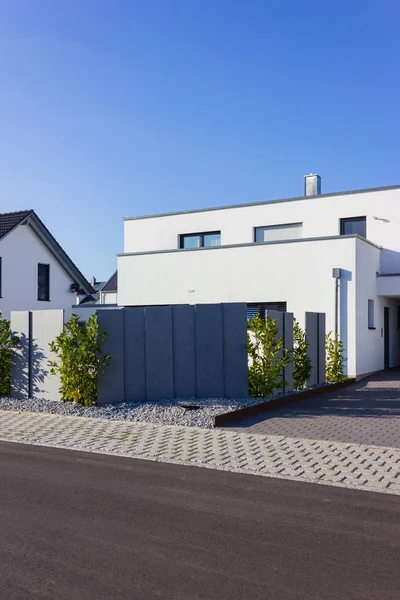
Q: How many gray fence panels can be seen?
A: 12